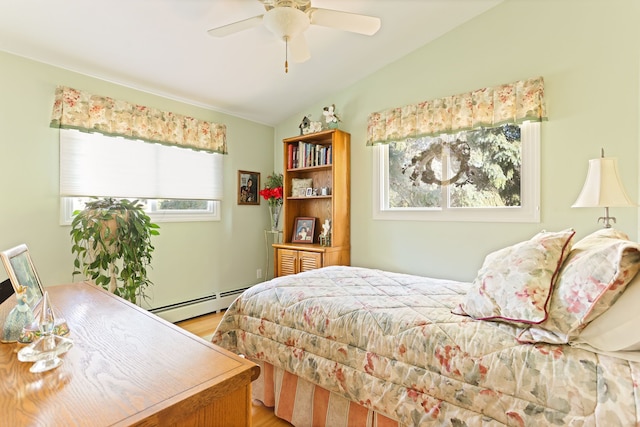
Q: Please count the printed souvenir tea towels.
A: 0